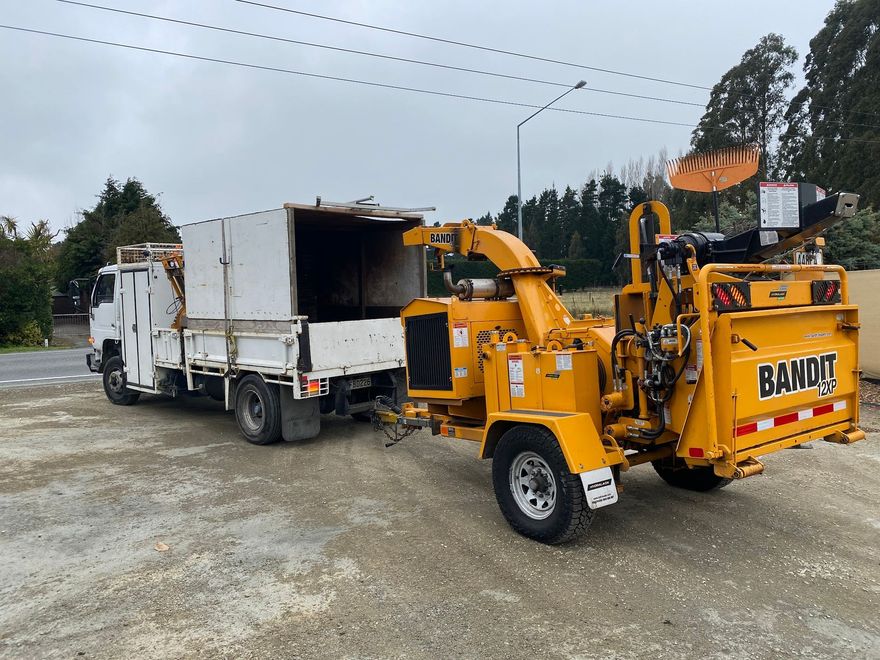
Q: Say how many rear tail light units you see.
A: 3